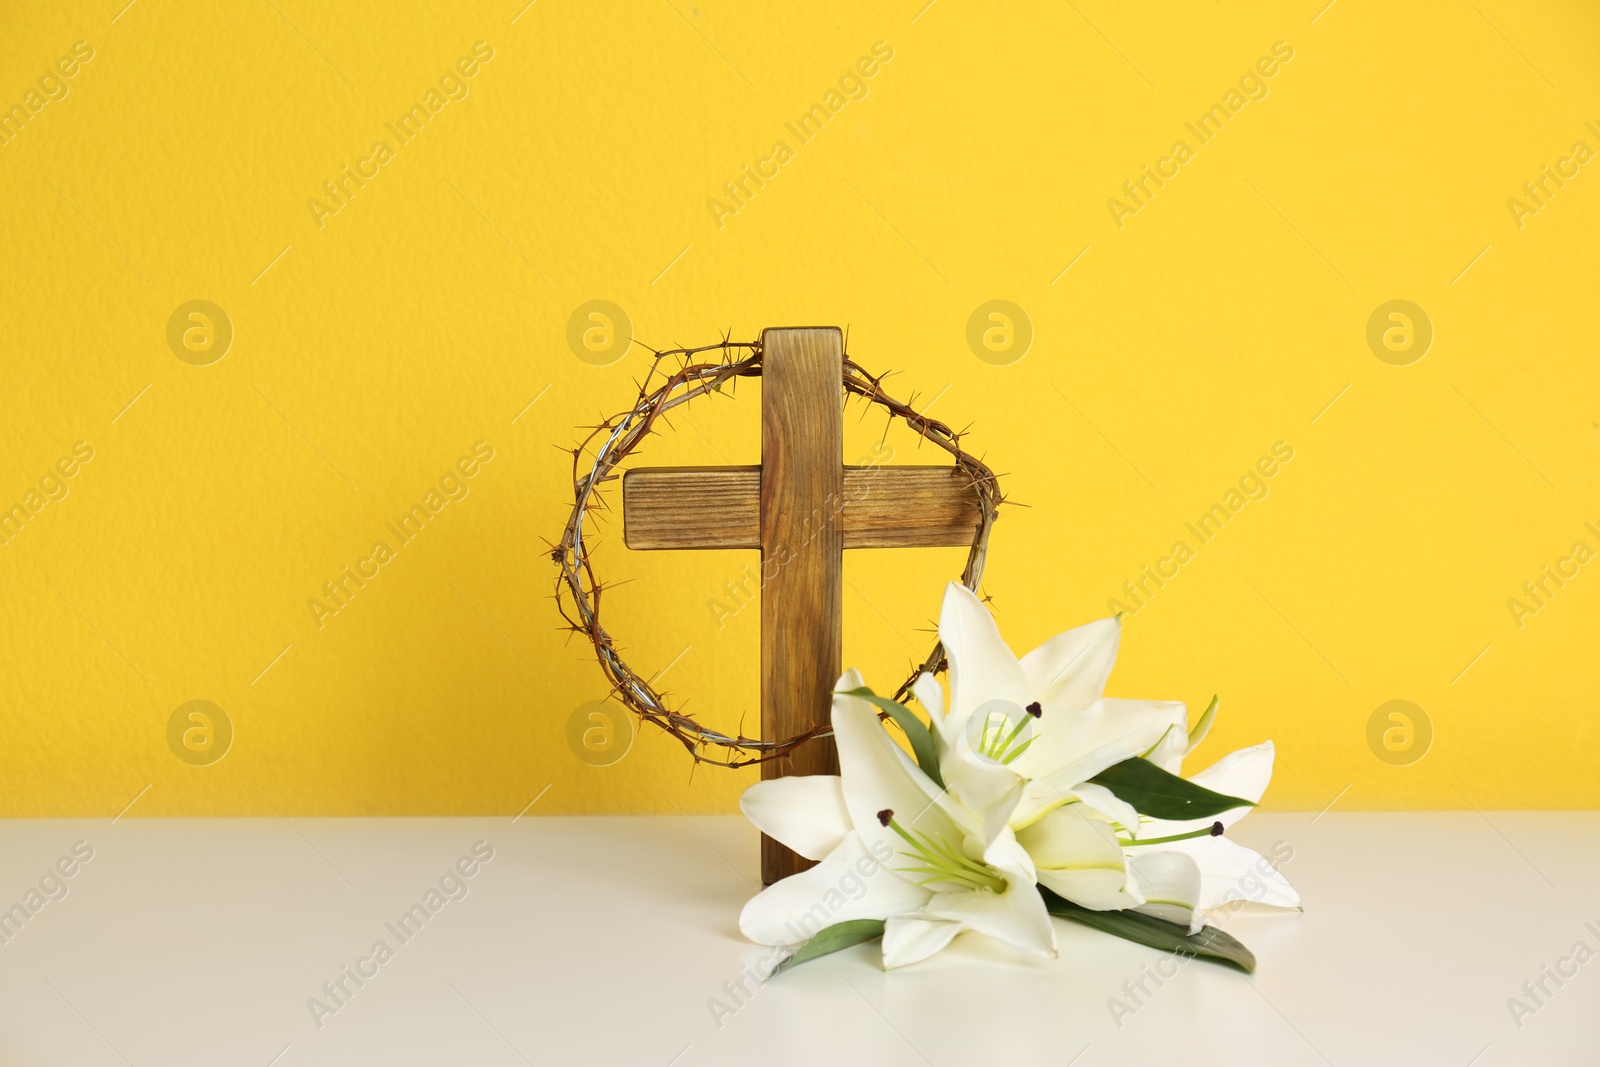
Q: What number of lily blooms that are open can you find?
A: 3